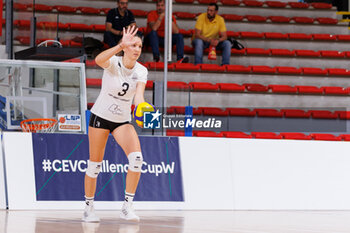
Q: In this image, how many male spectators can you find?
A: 3